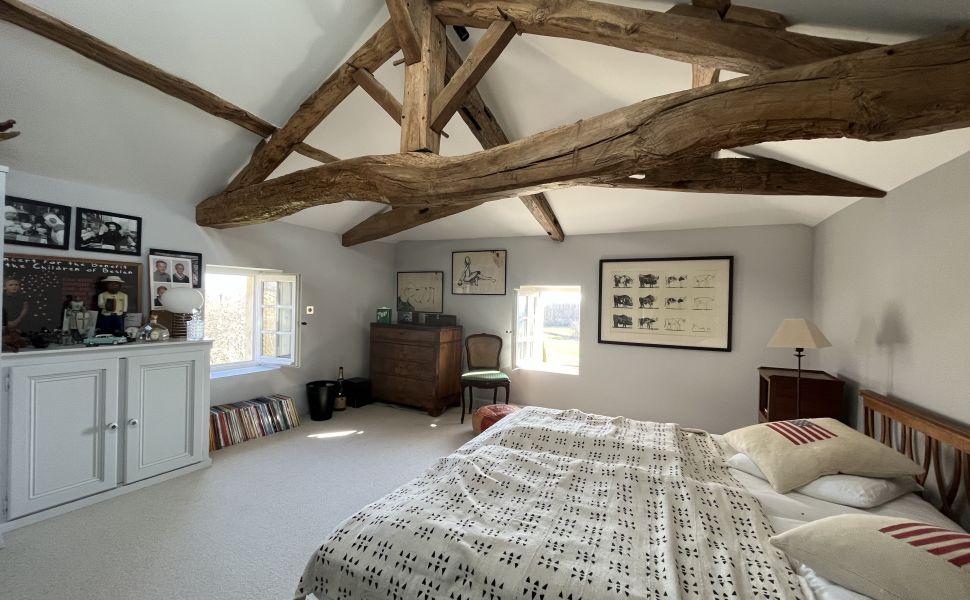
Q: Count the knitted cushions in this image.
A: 2